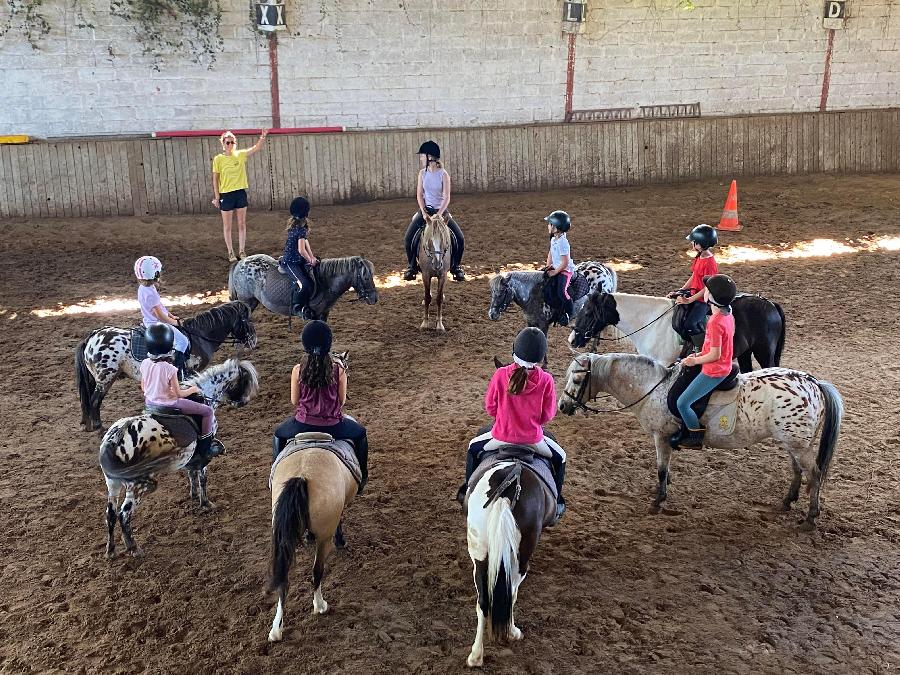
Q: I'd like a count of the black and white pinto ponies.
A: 2